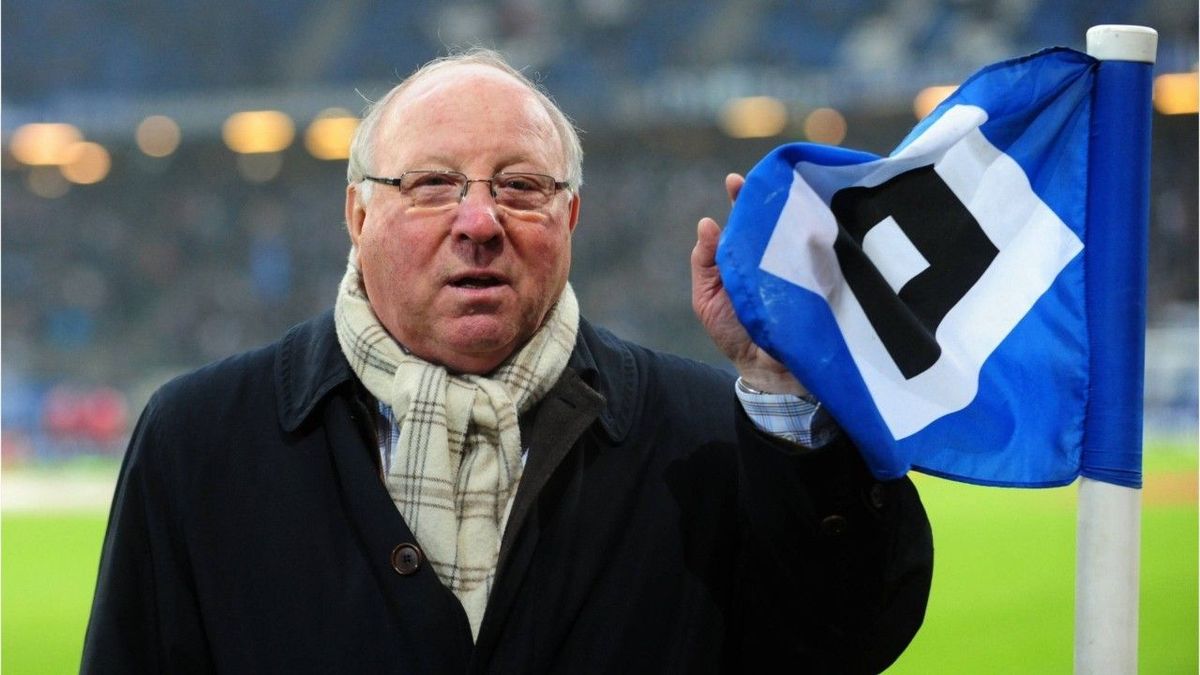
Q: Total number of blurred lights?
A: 9